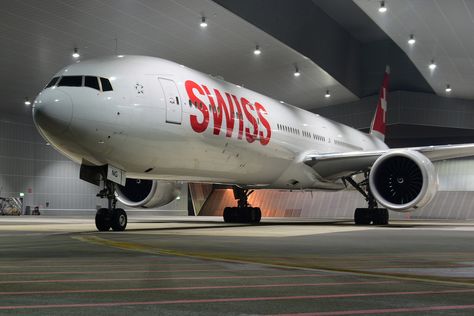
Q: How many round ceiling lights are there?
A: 10